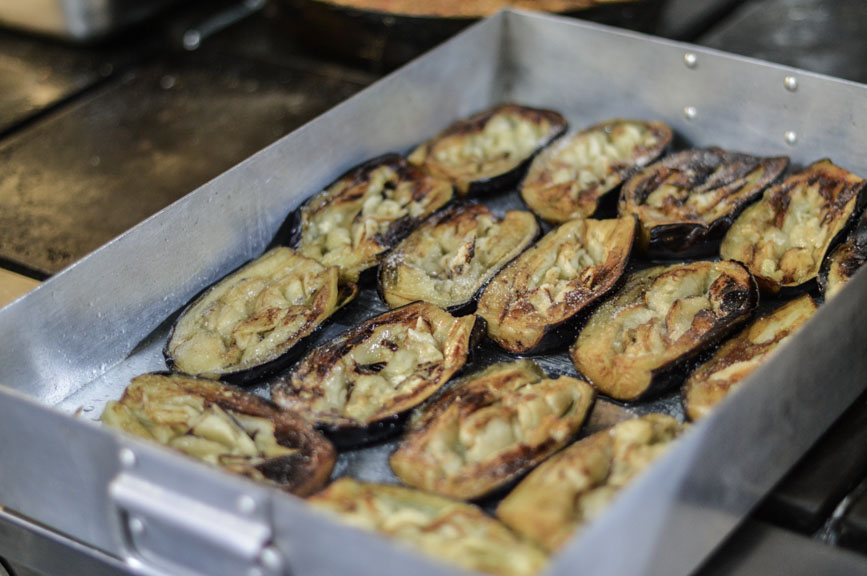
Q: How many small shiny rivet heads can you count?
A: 8